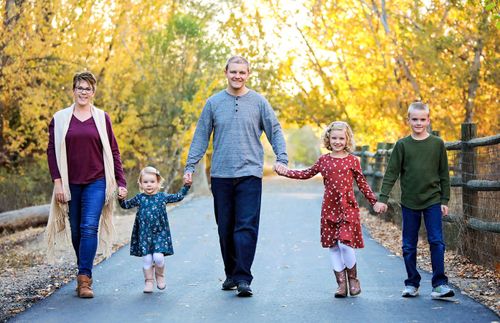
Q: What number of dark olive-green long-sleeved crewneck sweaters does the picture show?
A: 1